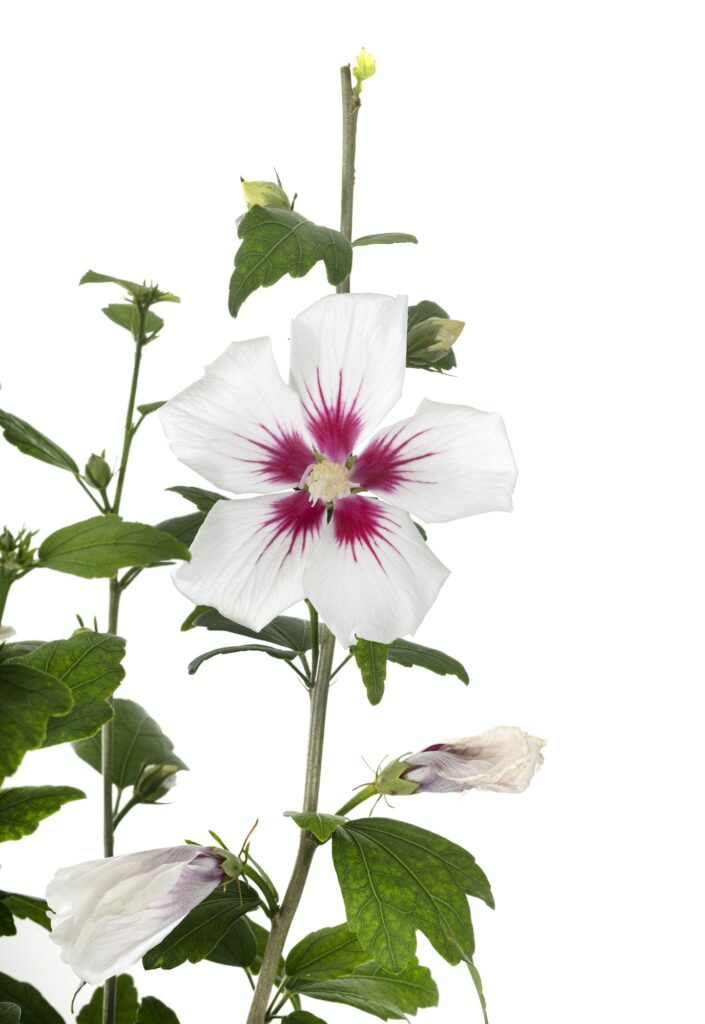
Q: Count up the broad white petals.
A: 5